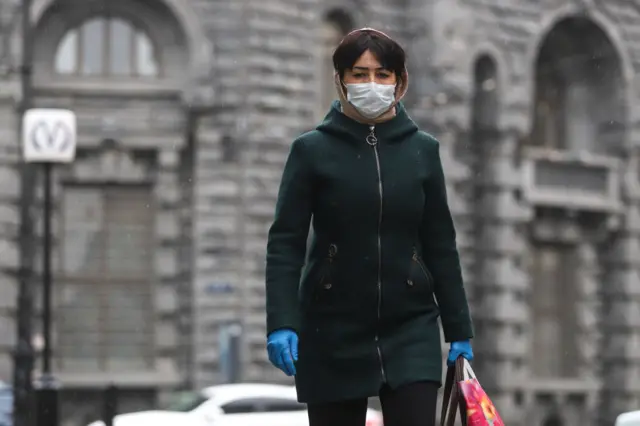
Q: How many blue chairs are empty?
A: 0